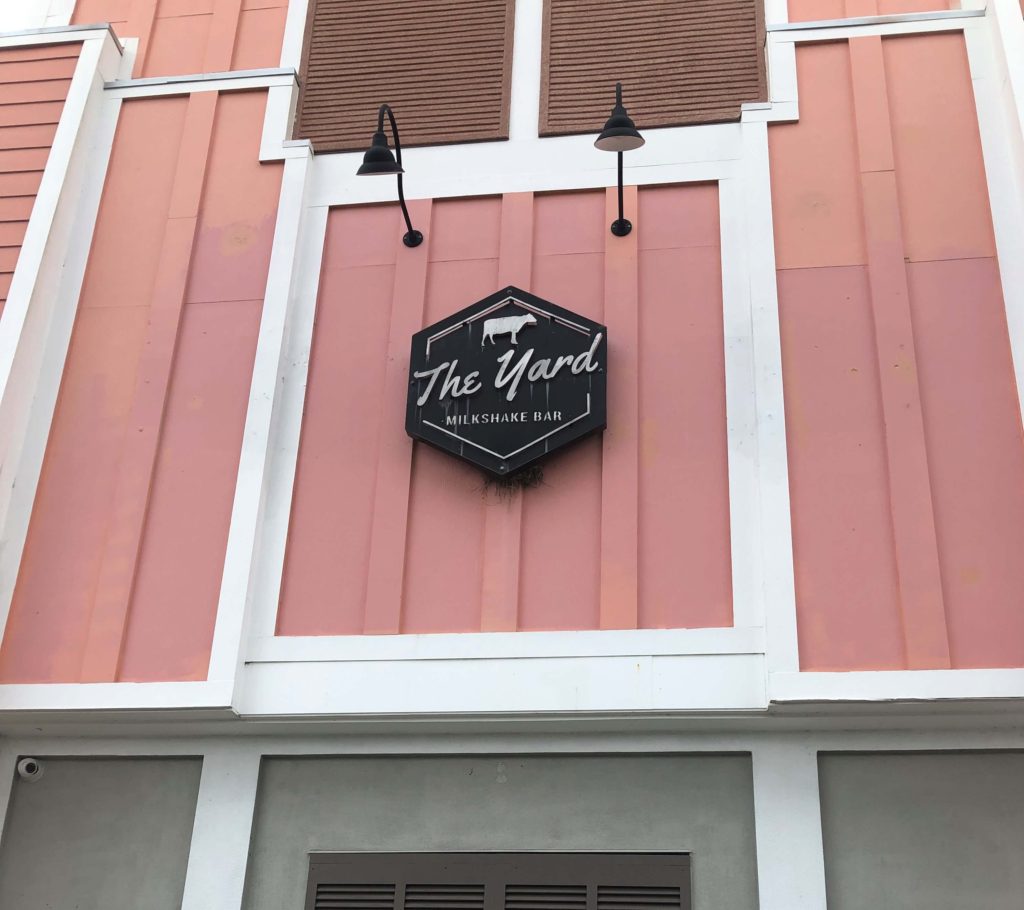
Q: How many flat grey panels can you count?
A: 3